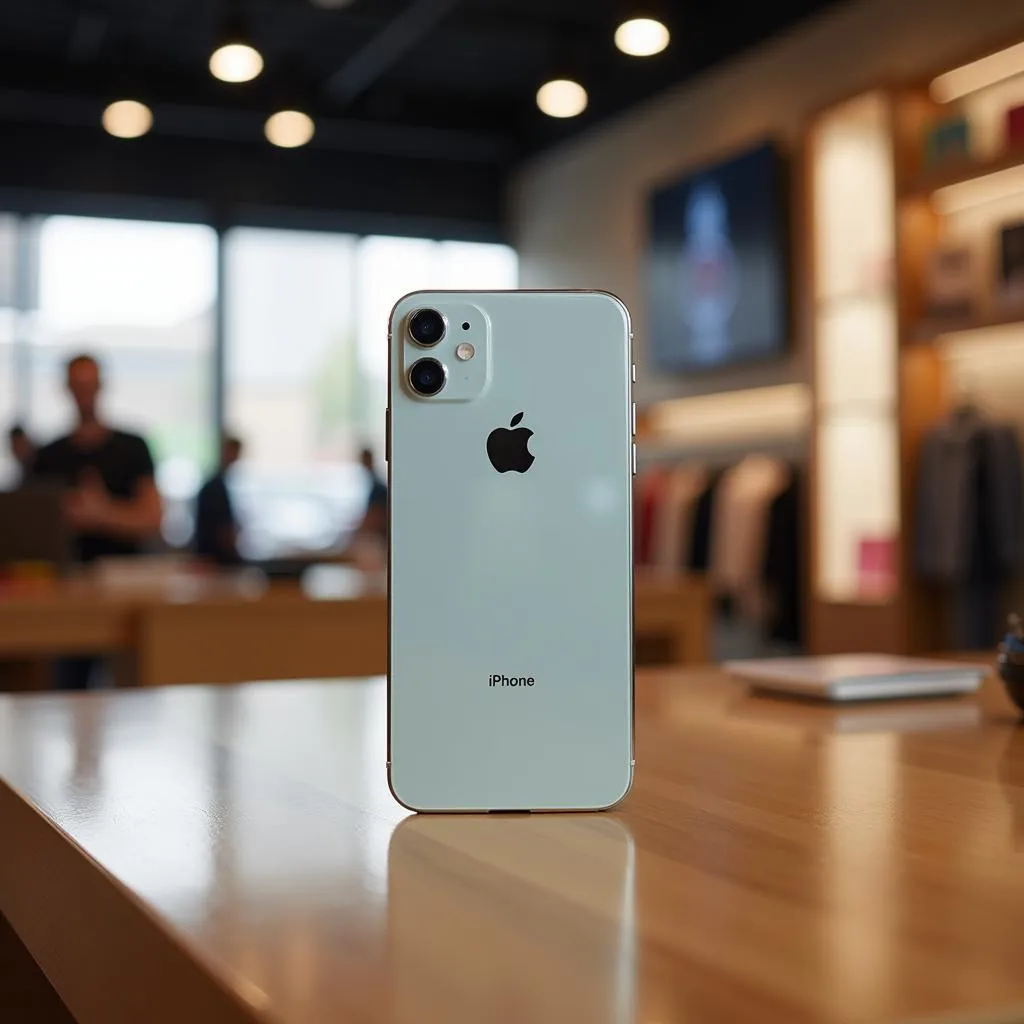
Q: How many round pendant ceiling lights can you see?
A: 5